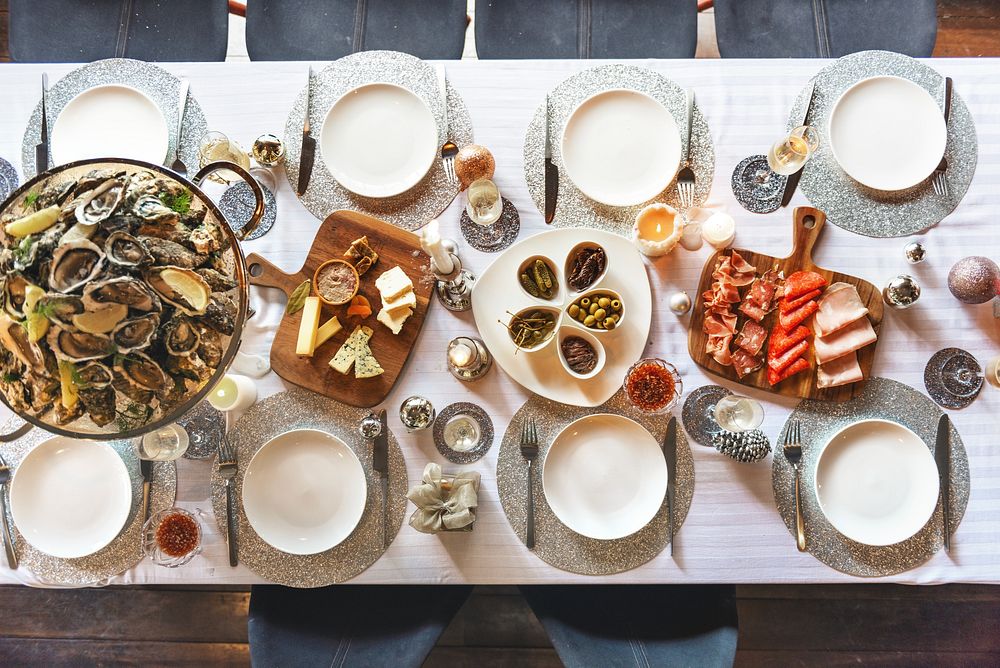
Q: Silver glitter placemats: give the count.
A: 8